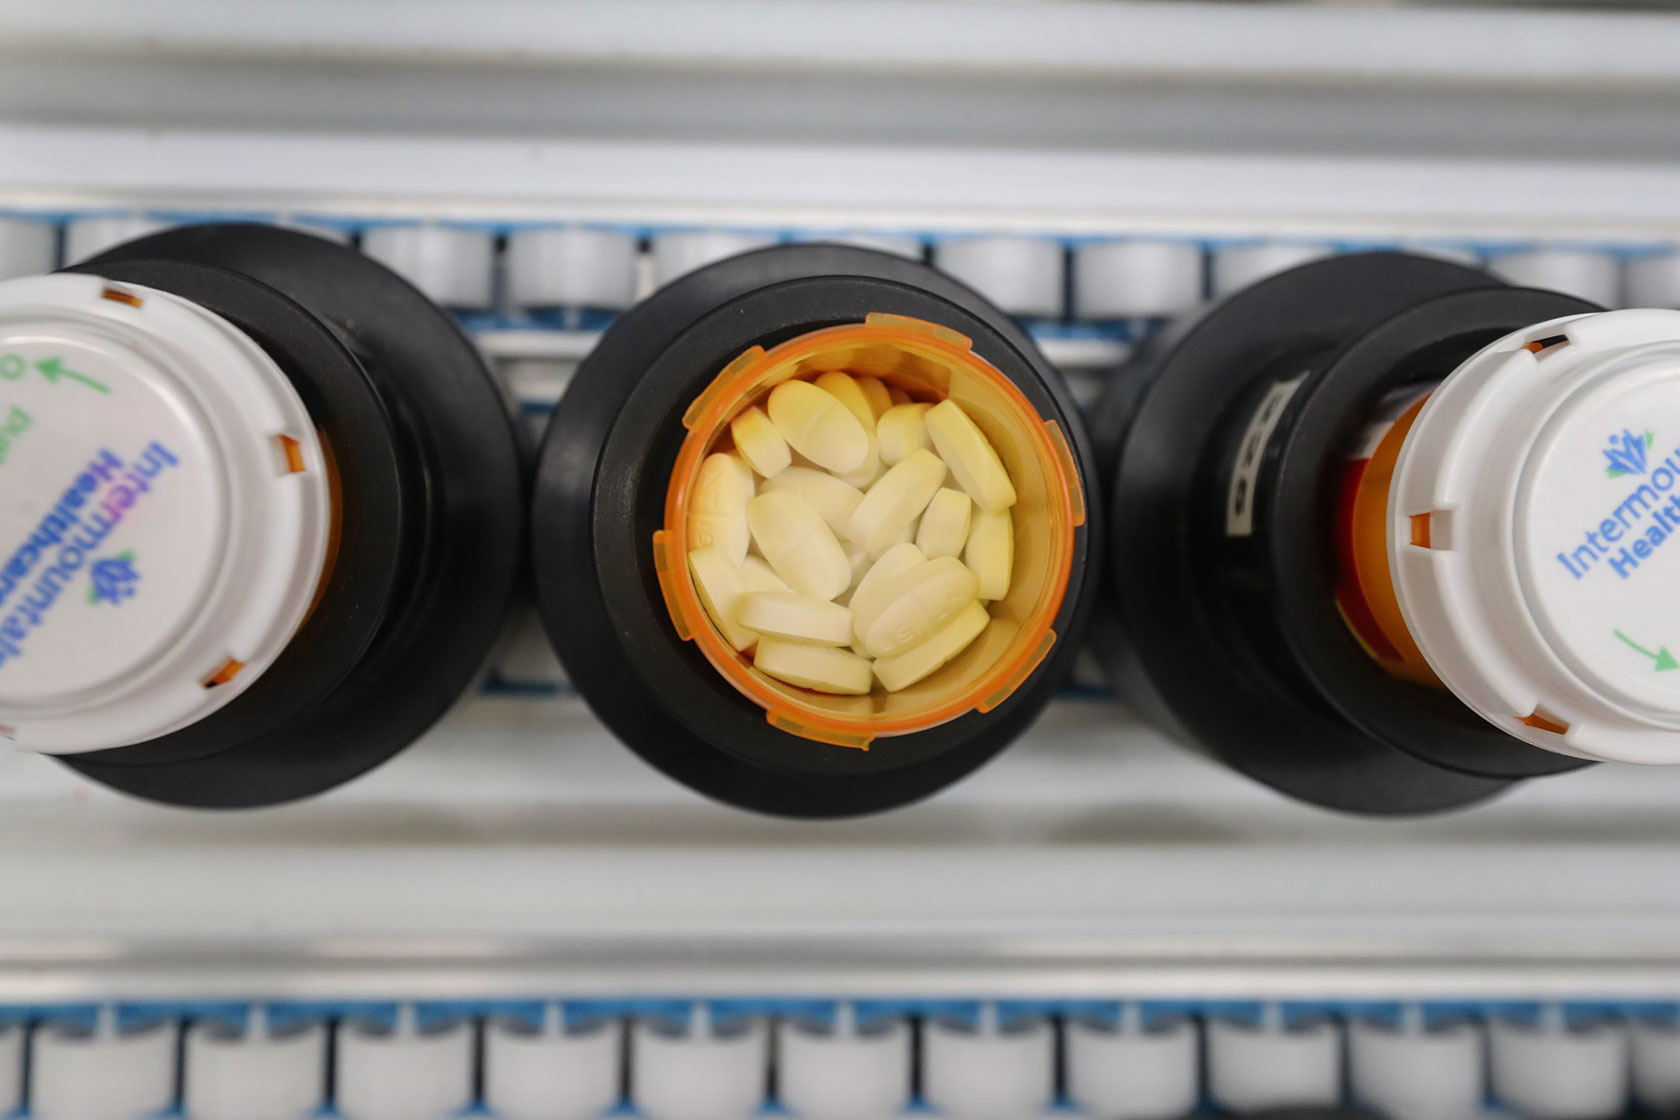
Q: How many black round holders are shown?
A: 3